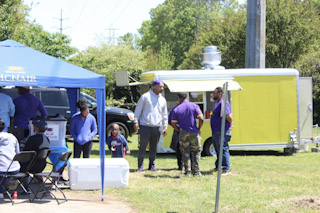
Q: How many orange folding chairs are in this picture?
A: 0